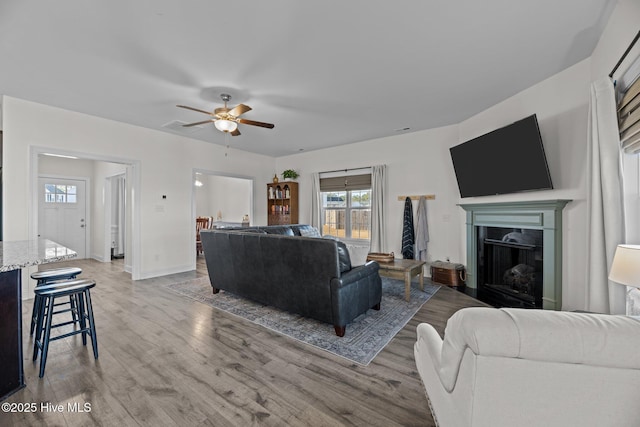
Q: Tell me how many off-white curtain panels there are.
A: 3